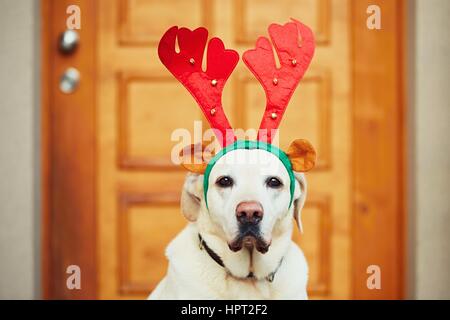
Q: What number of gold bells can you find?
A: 6